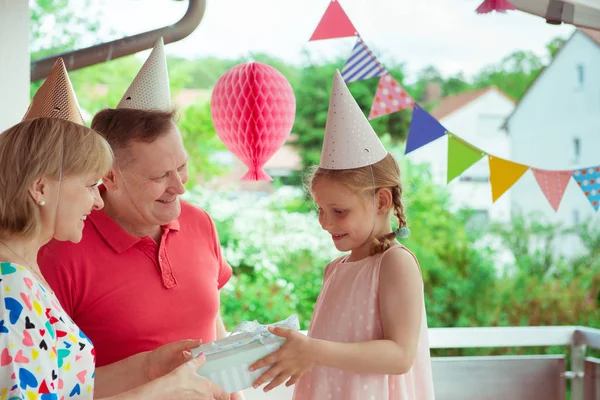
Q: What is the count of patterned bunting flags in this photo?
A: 4